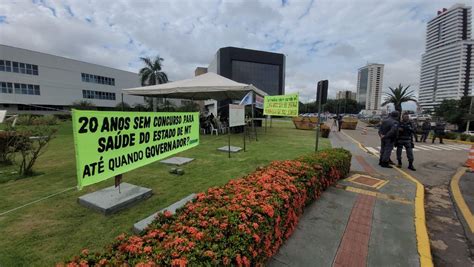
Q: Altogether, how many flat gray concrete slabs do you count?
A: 4